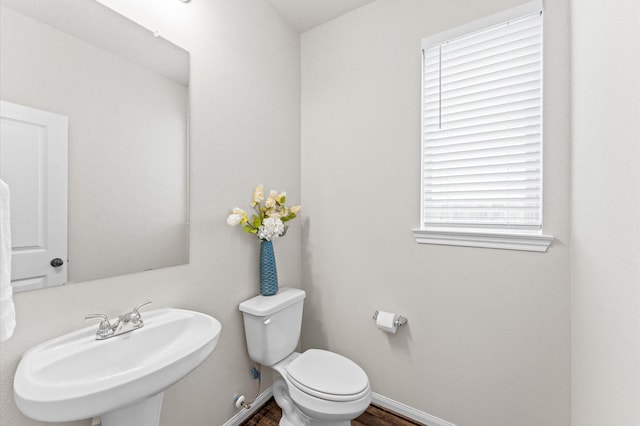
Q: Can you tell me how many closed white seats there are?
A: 1